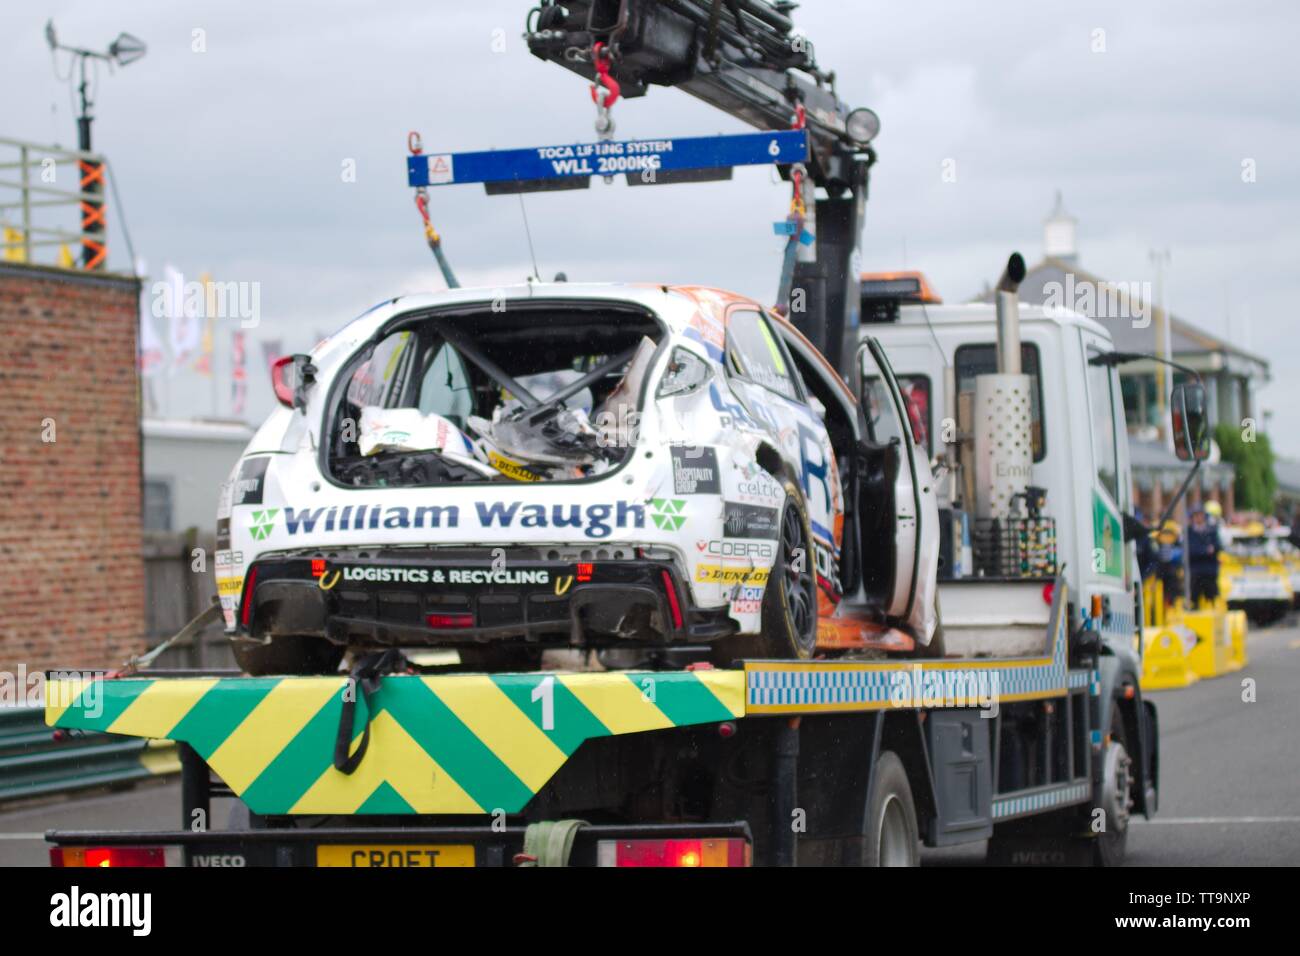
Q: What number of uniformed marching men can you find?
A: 0